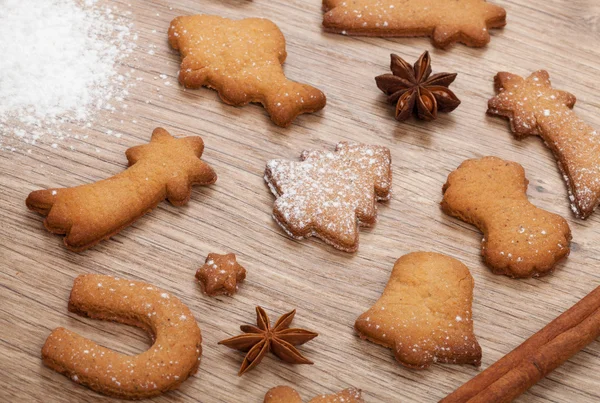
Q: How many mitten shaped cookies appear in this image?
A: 0